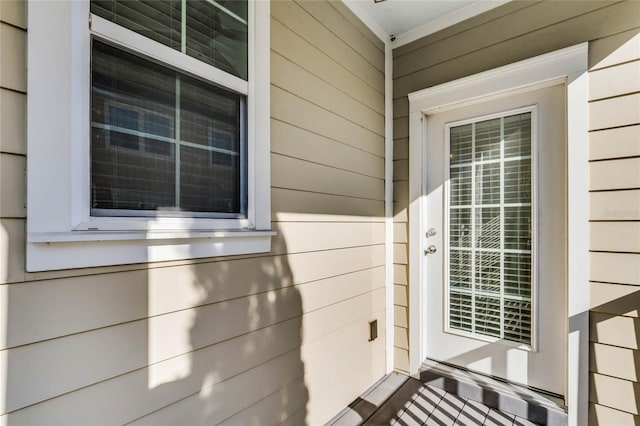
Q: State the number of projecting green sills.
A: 0